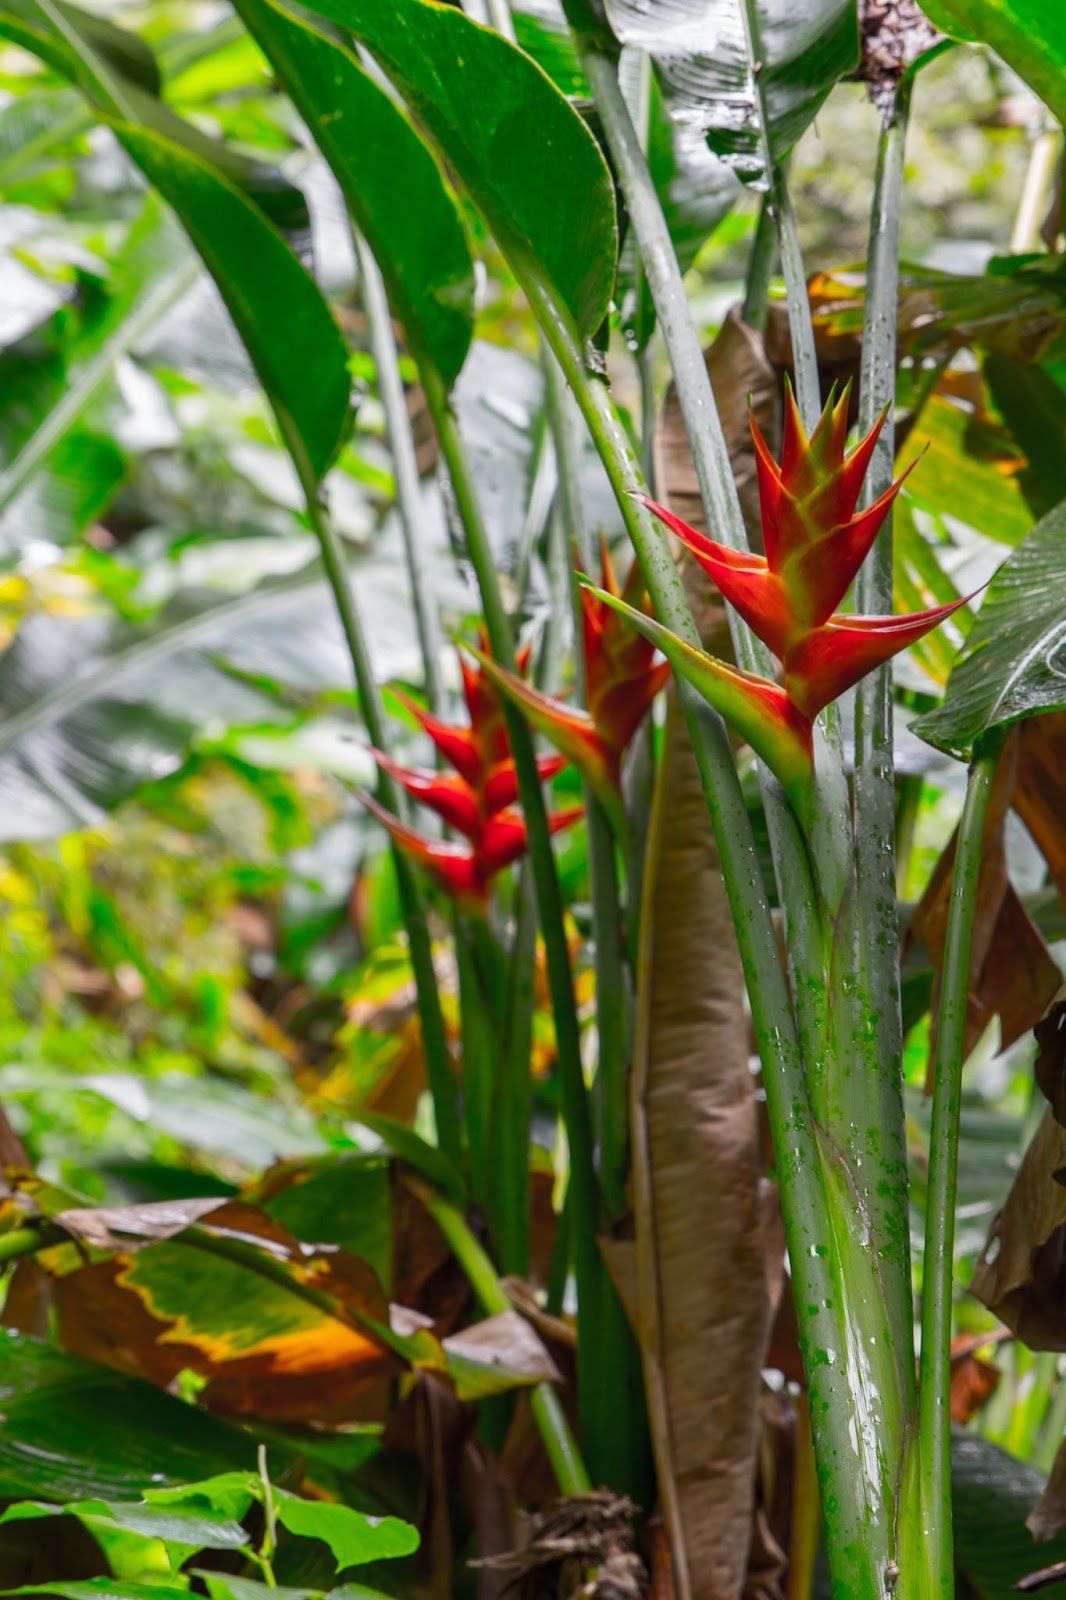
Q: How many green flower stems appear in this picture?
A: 3